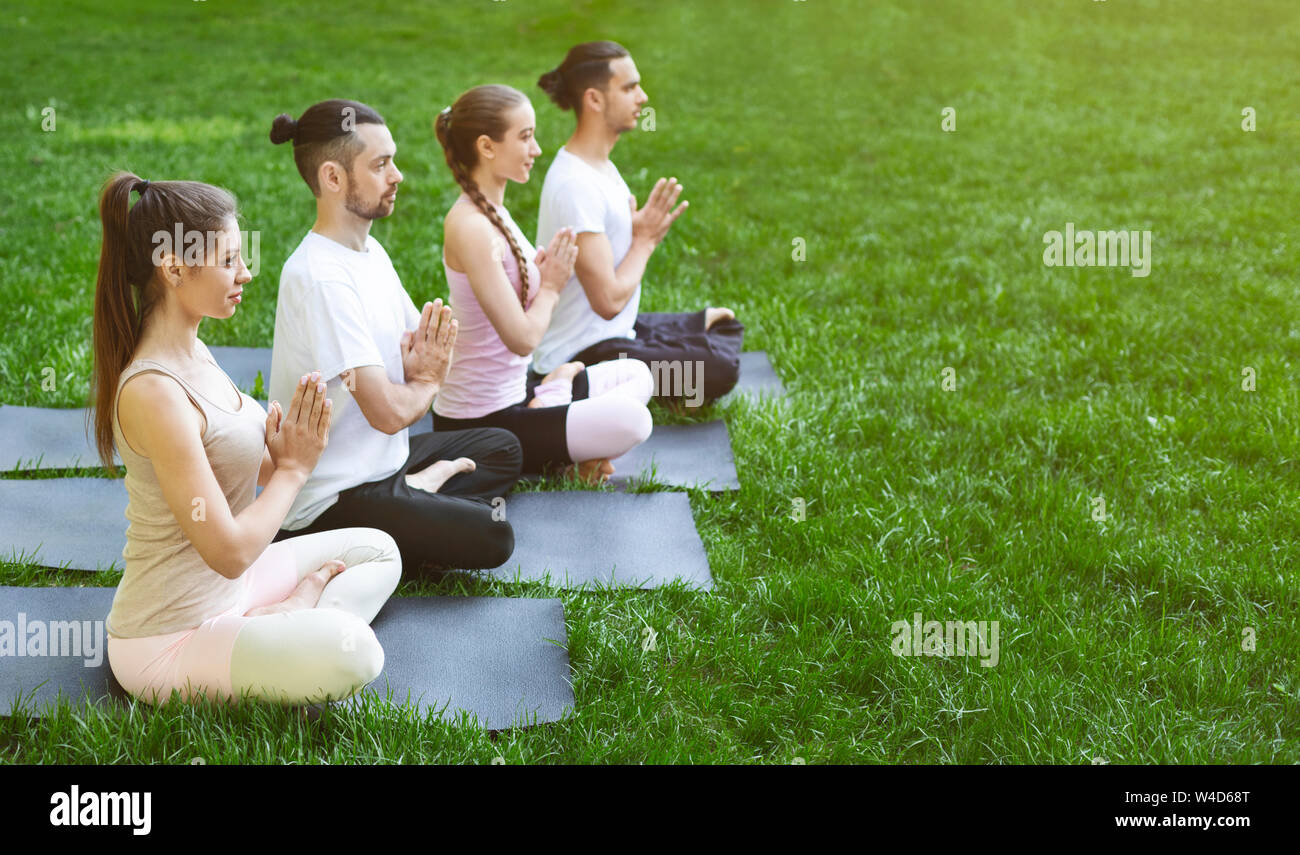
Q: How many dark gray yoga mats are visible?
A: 4